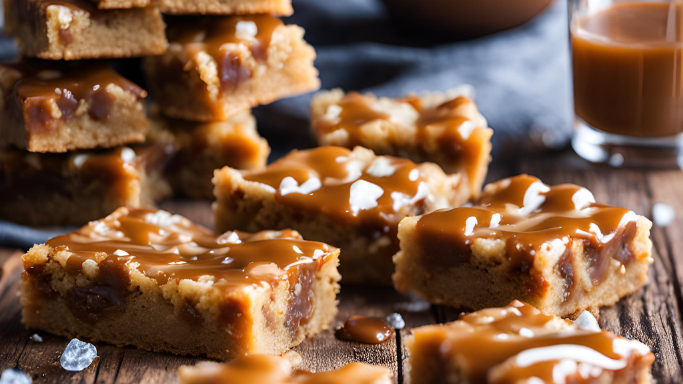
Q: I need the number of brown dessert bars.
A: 13